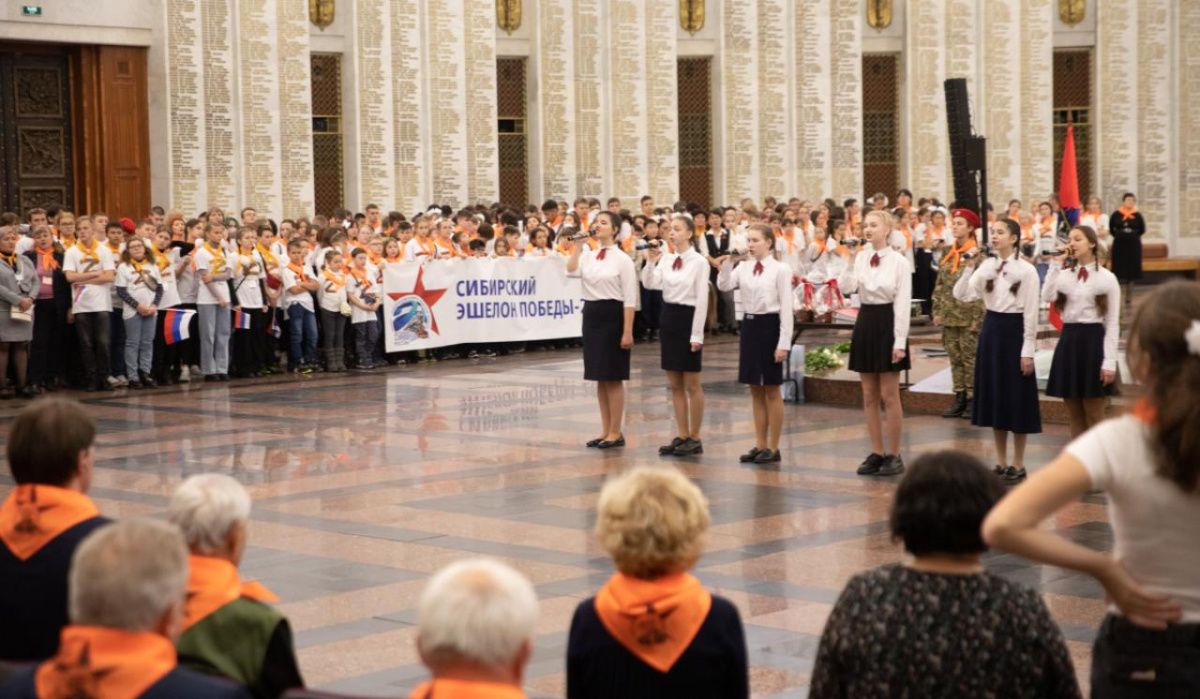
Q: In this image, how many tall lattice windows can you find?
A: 5